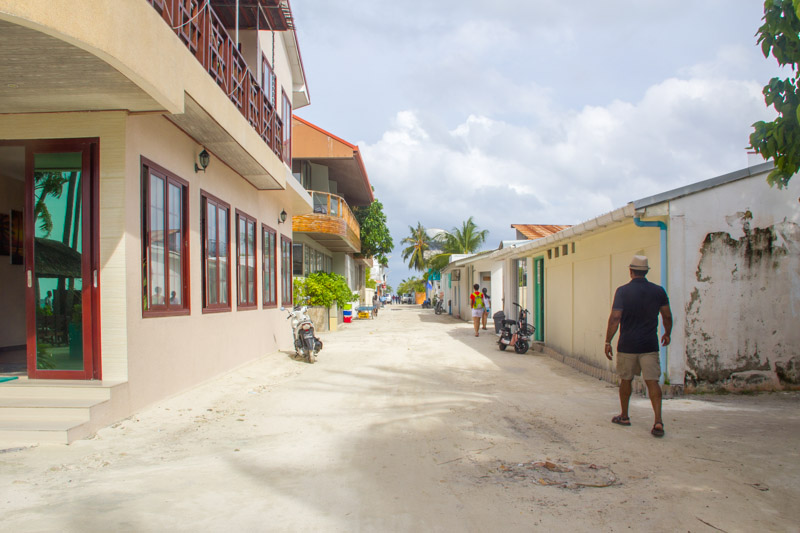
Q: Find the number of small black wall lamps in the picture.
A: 2